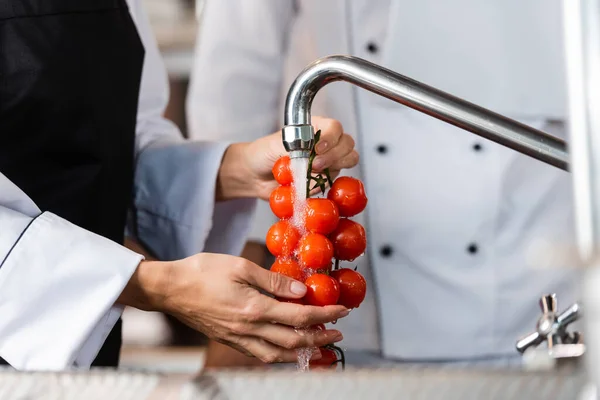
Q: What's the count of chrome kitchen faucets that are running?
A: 1